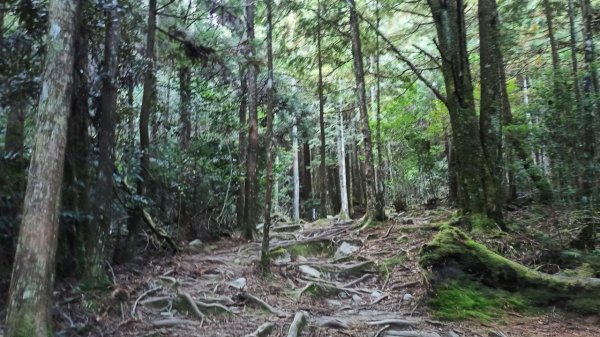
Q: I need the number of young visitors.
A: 0